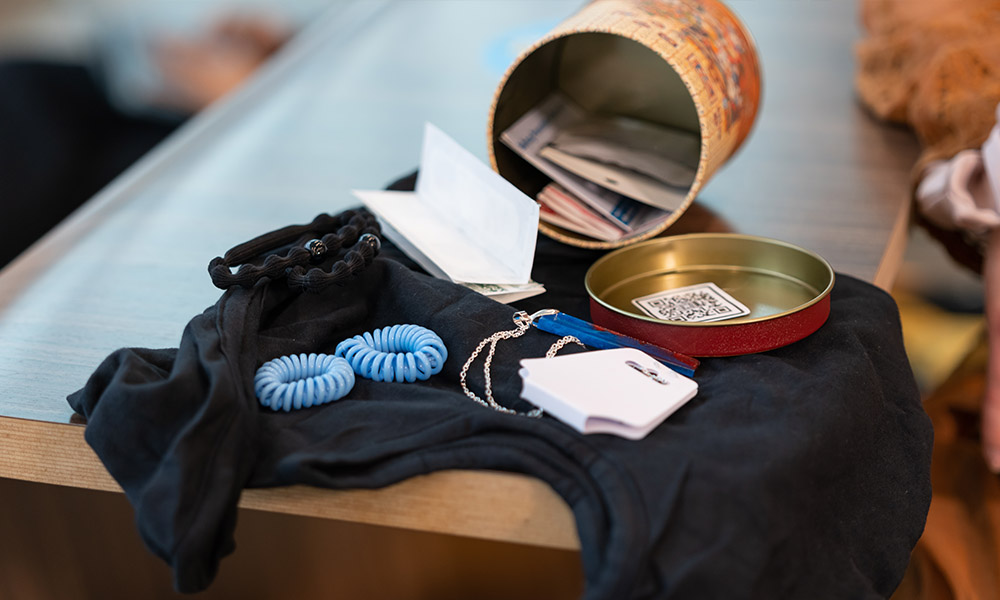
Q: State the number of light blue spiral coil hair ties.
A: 2